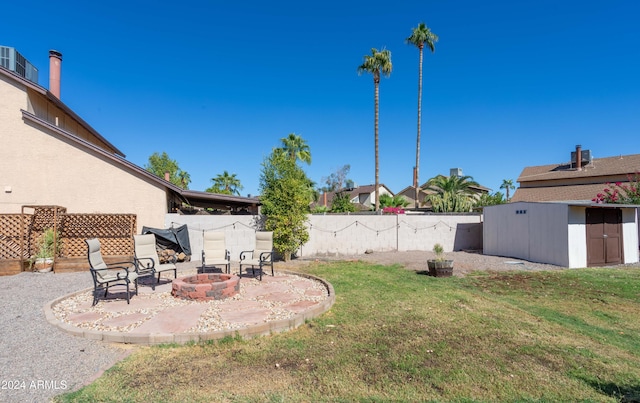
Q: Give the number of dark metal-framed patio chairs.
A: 4